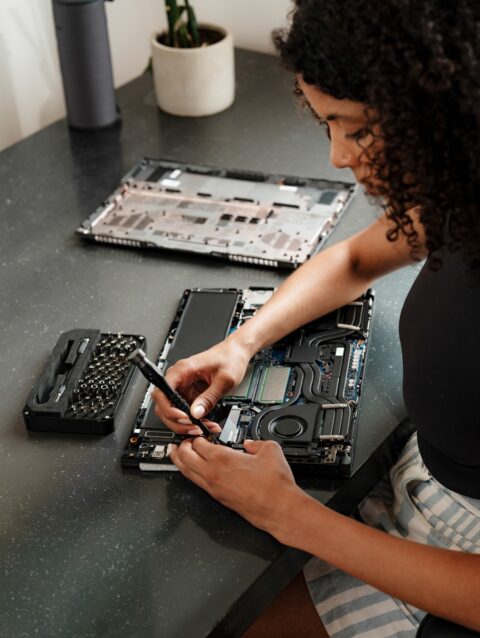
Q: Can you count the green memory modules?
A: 2